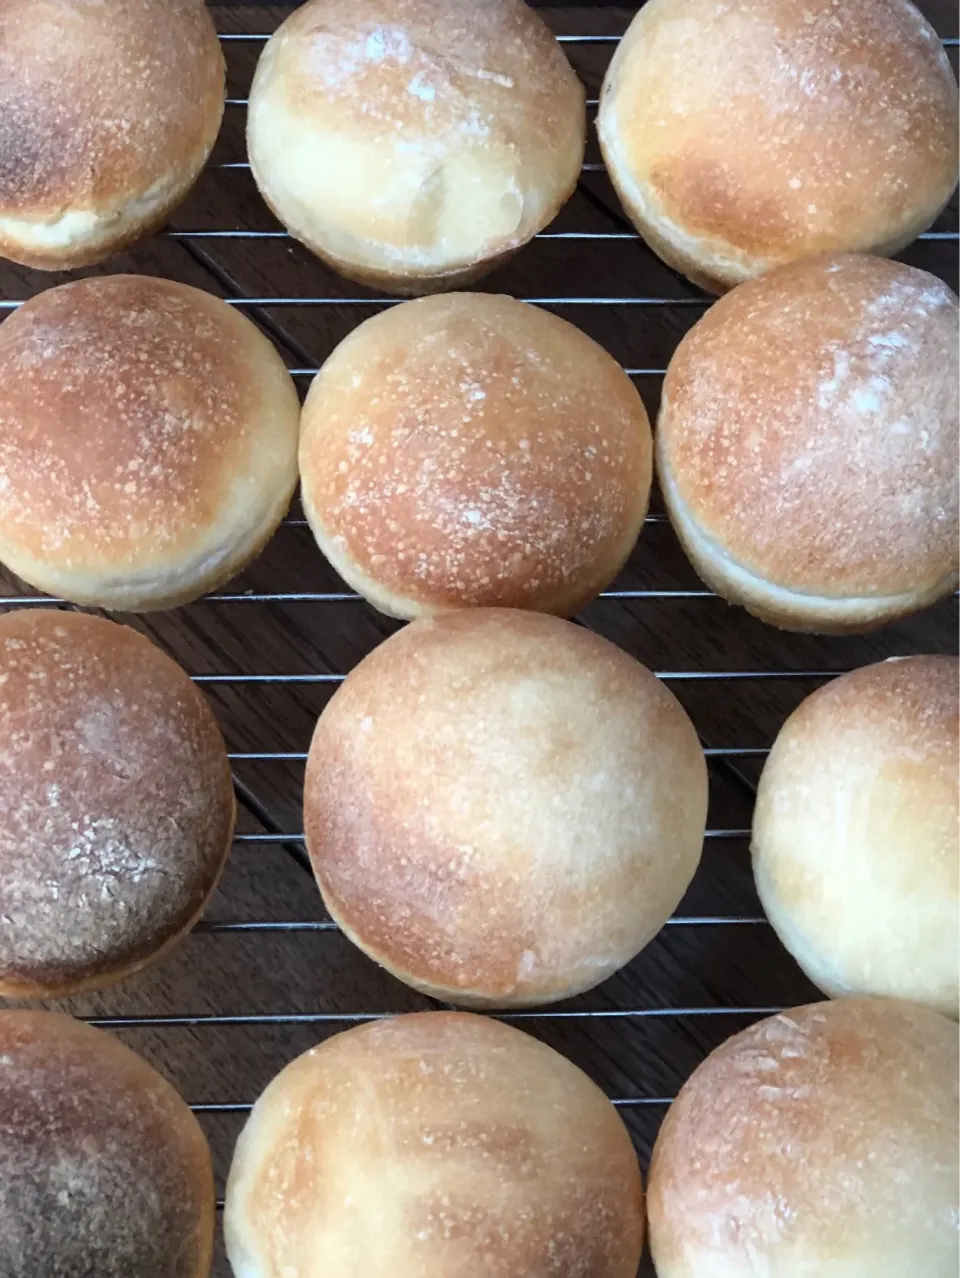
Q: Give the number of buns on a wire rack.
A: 12